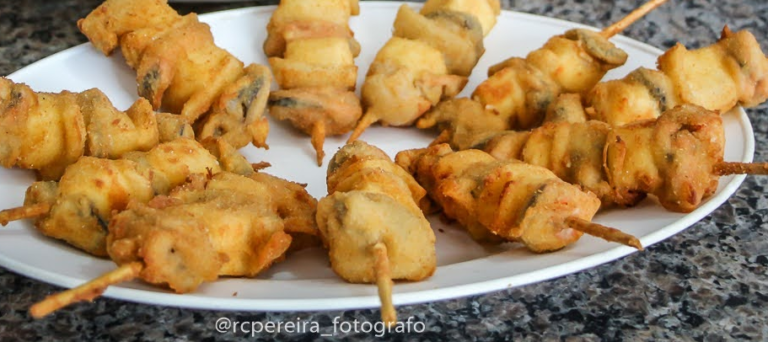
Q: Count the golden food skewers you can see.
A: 11